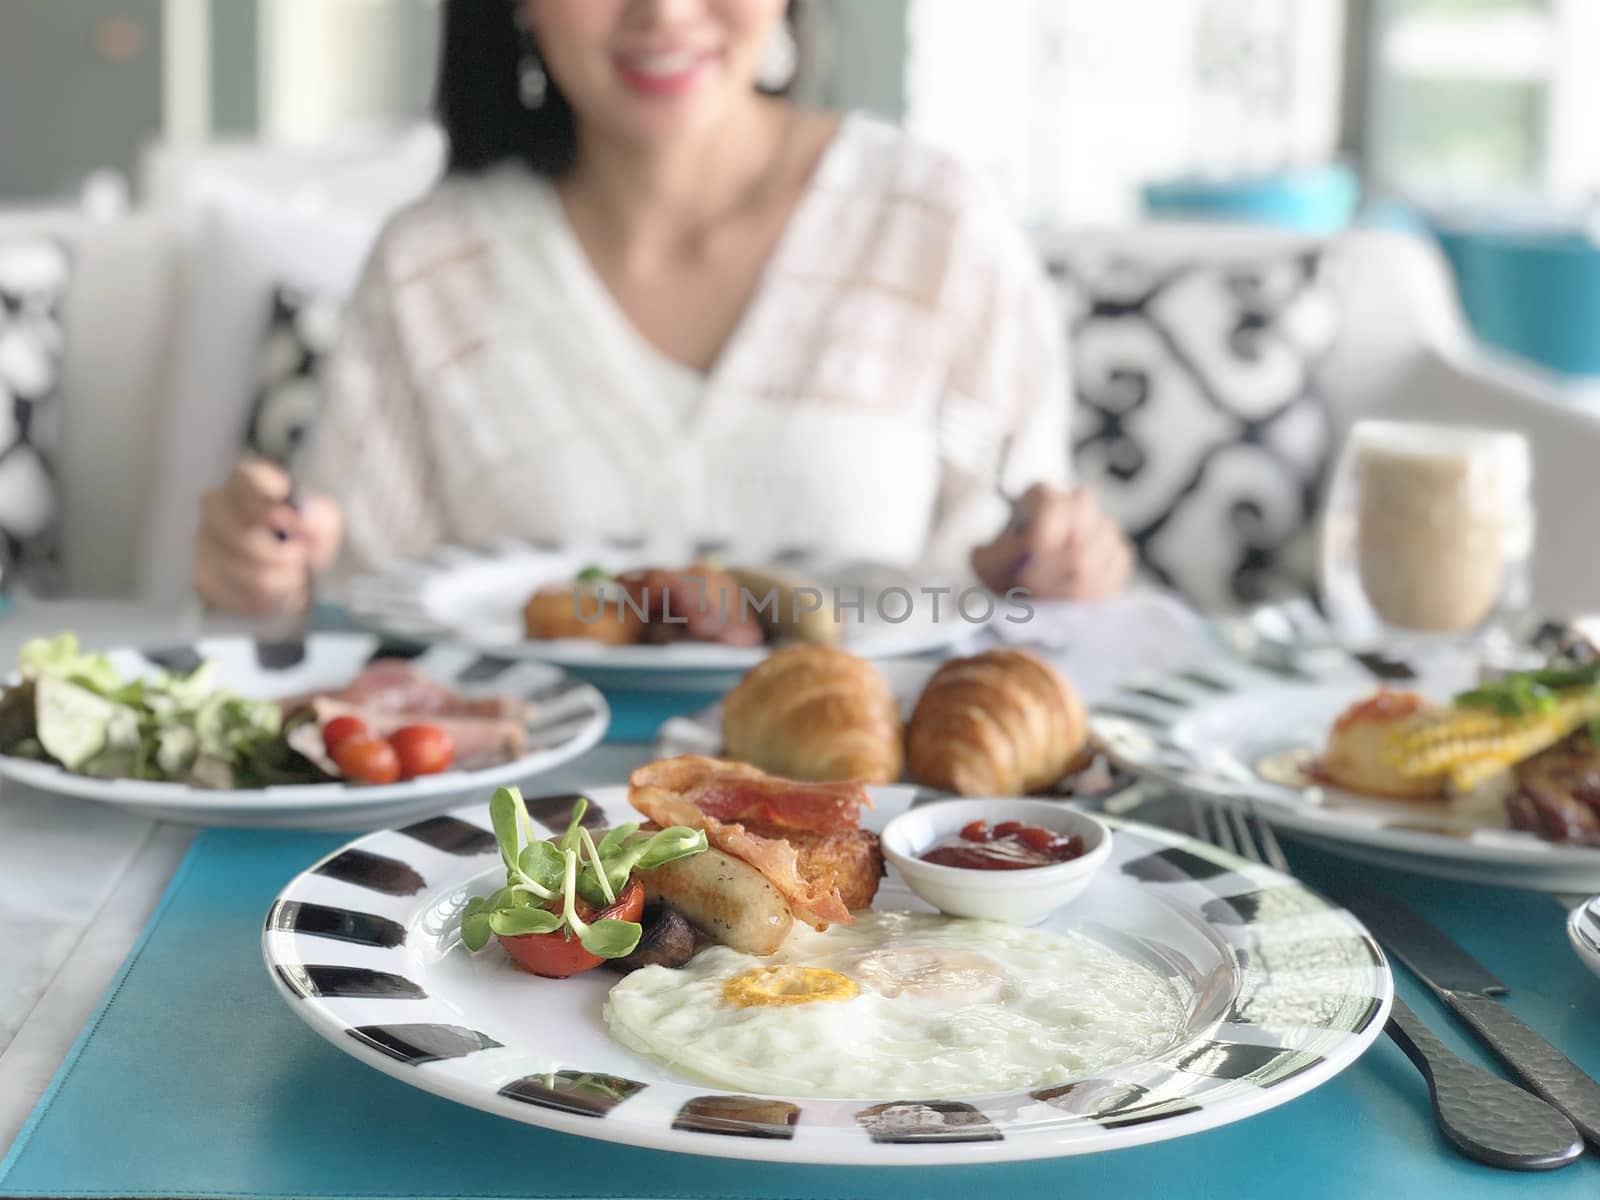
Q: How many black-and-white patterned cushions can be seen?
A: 3